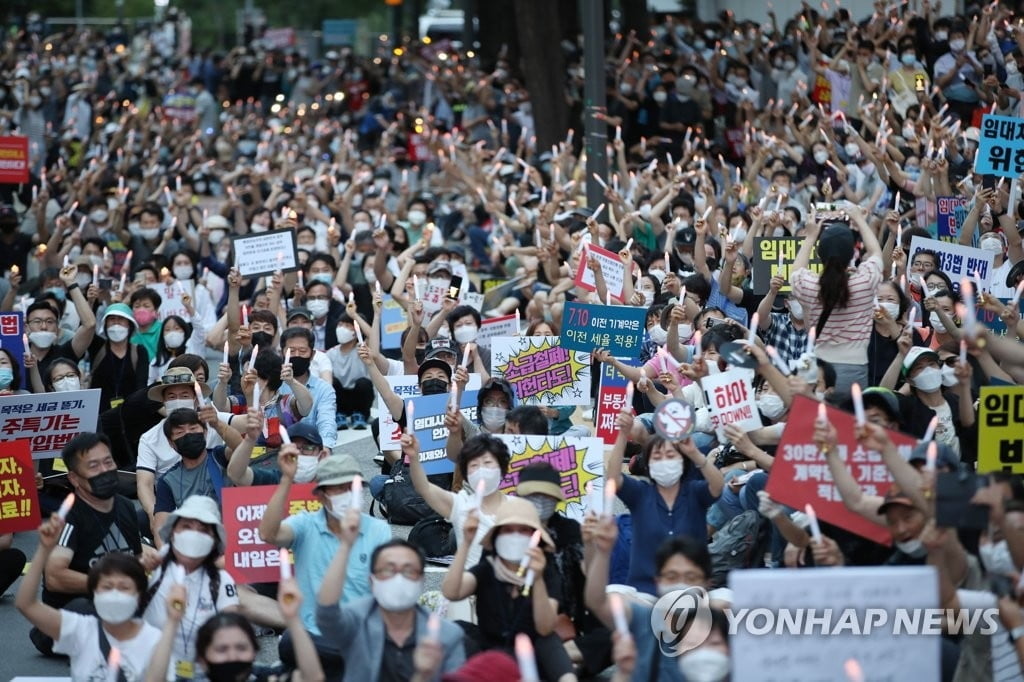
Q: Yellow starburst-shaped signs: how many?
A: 2